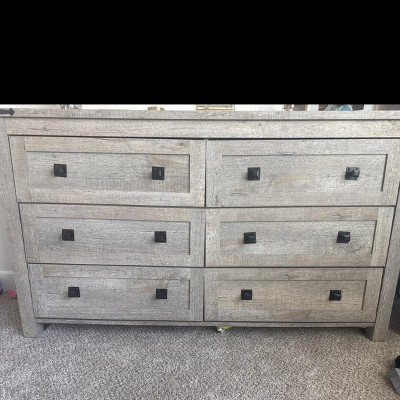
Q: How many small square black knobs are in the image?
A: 12